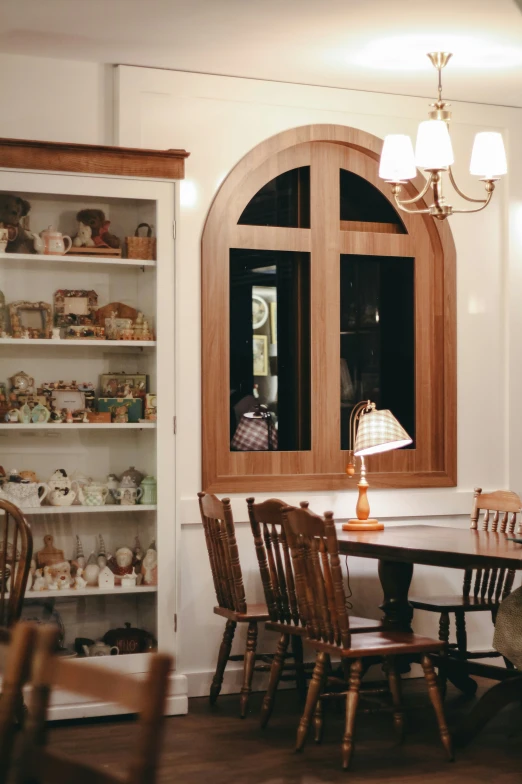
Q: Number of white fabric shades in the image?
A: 3